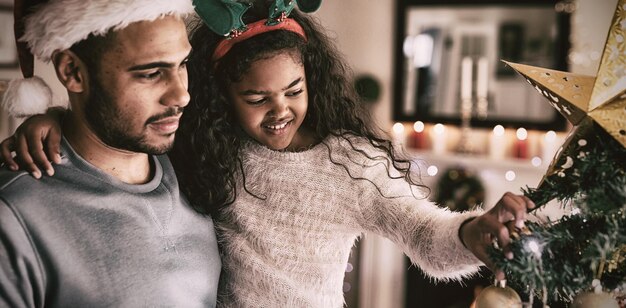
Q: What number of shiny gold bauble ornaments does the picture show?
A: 2